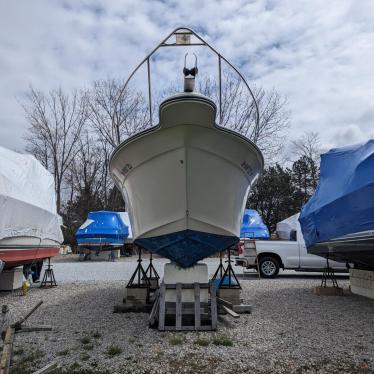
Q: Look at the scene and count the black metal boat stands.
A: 6